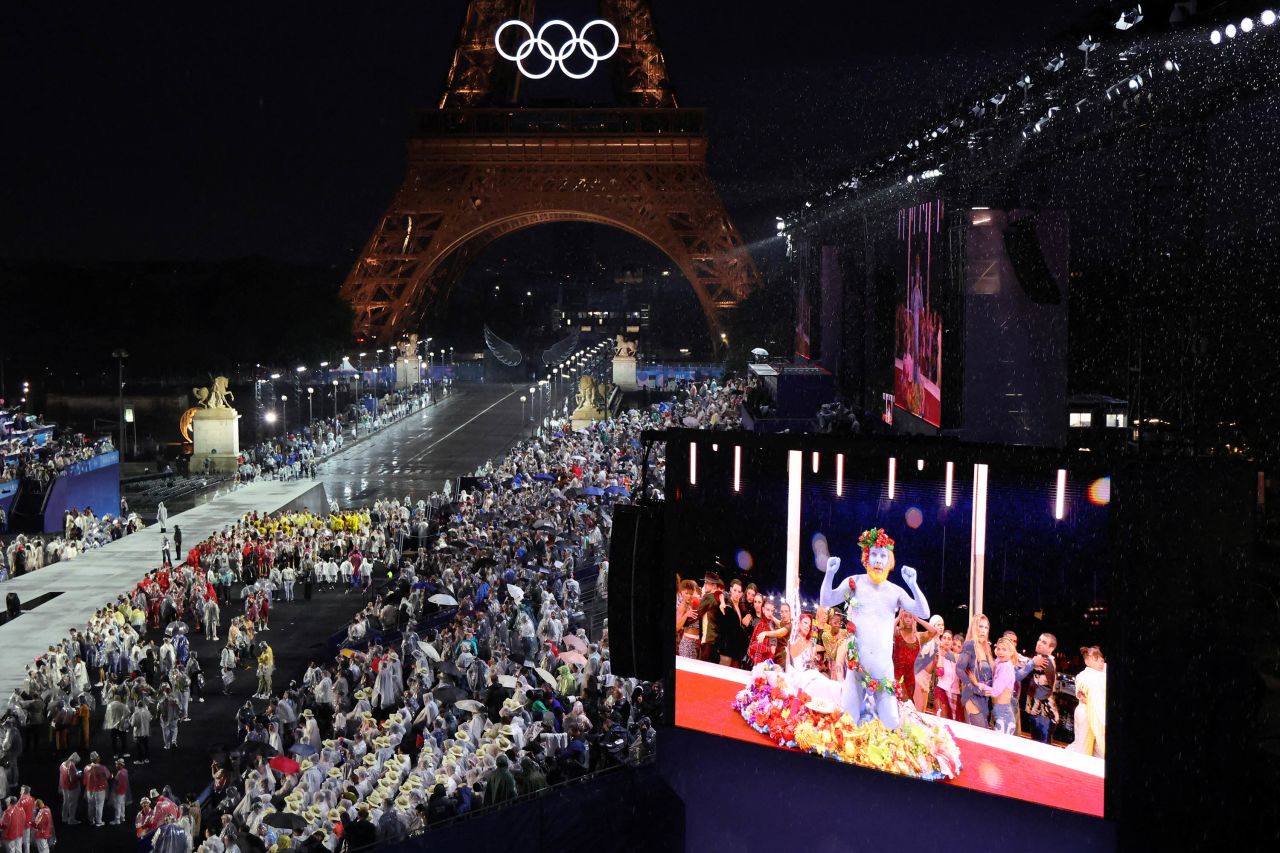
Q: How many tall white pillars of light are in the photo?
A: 2